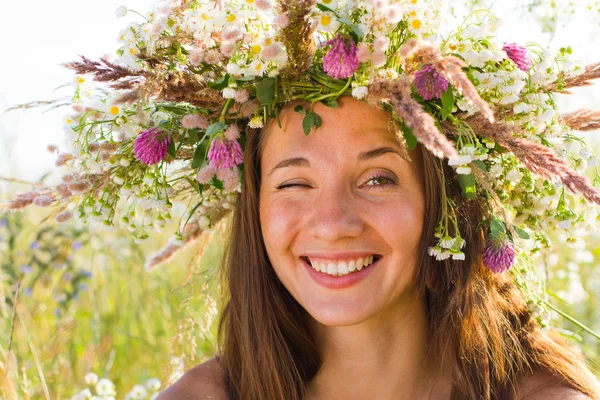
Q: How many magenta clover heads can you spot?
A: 6